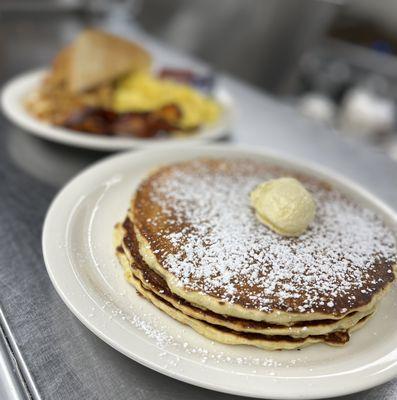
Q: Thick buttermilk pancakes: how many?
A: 3